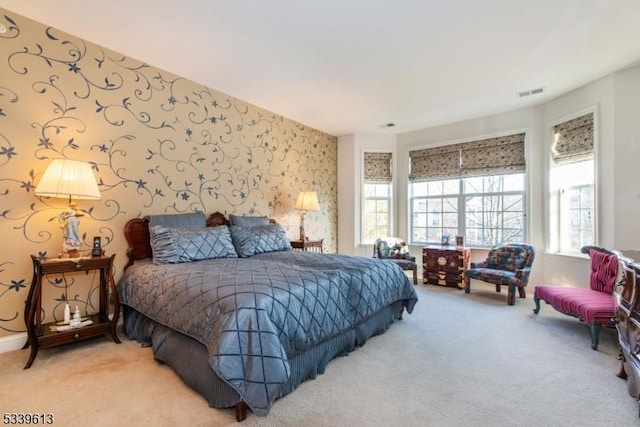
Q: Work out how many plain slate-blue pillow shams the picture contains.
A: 2